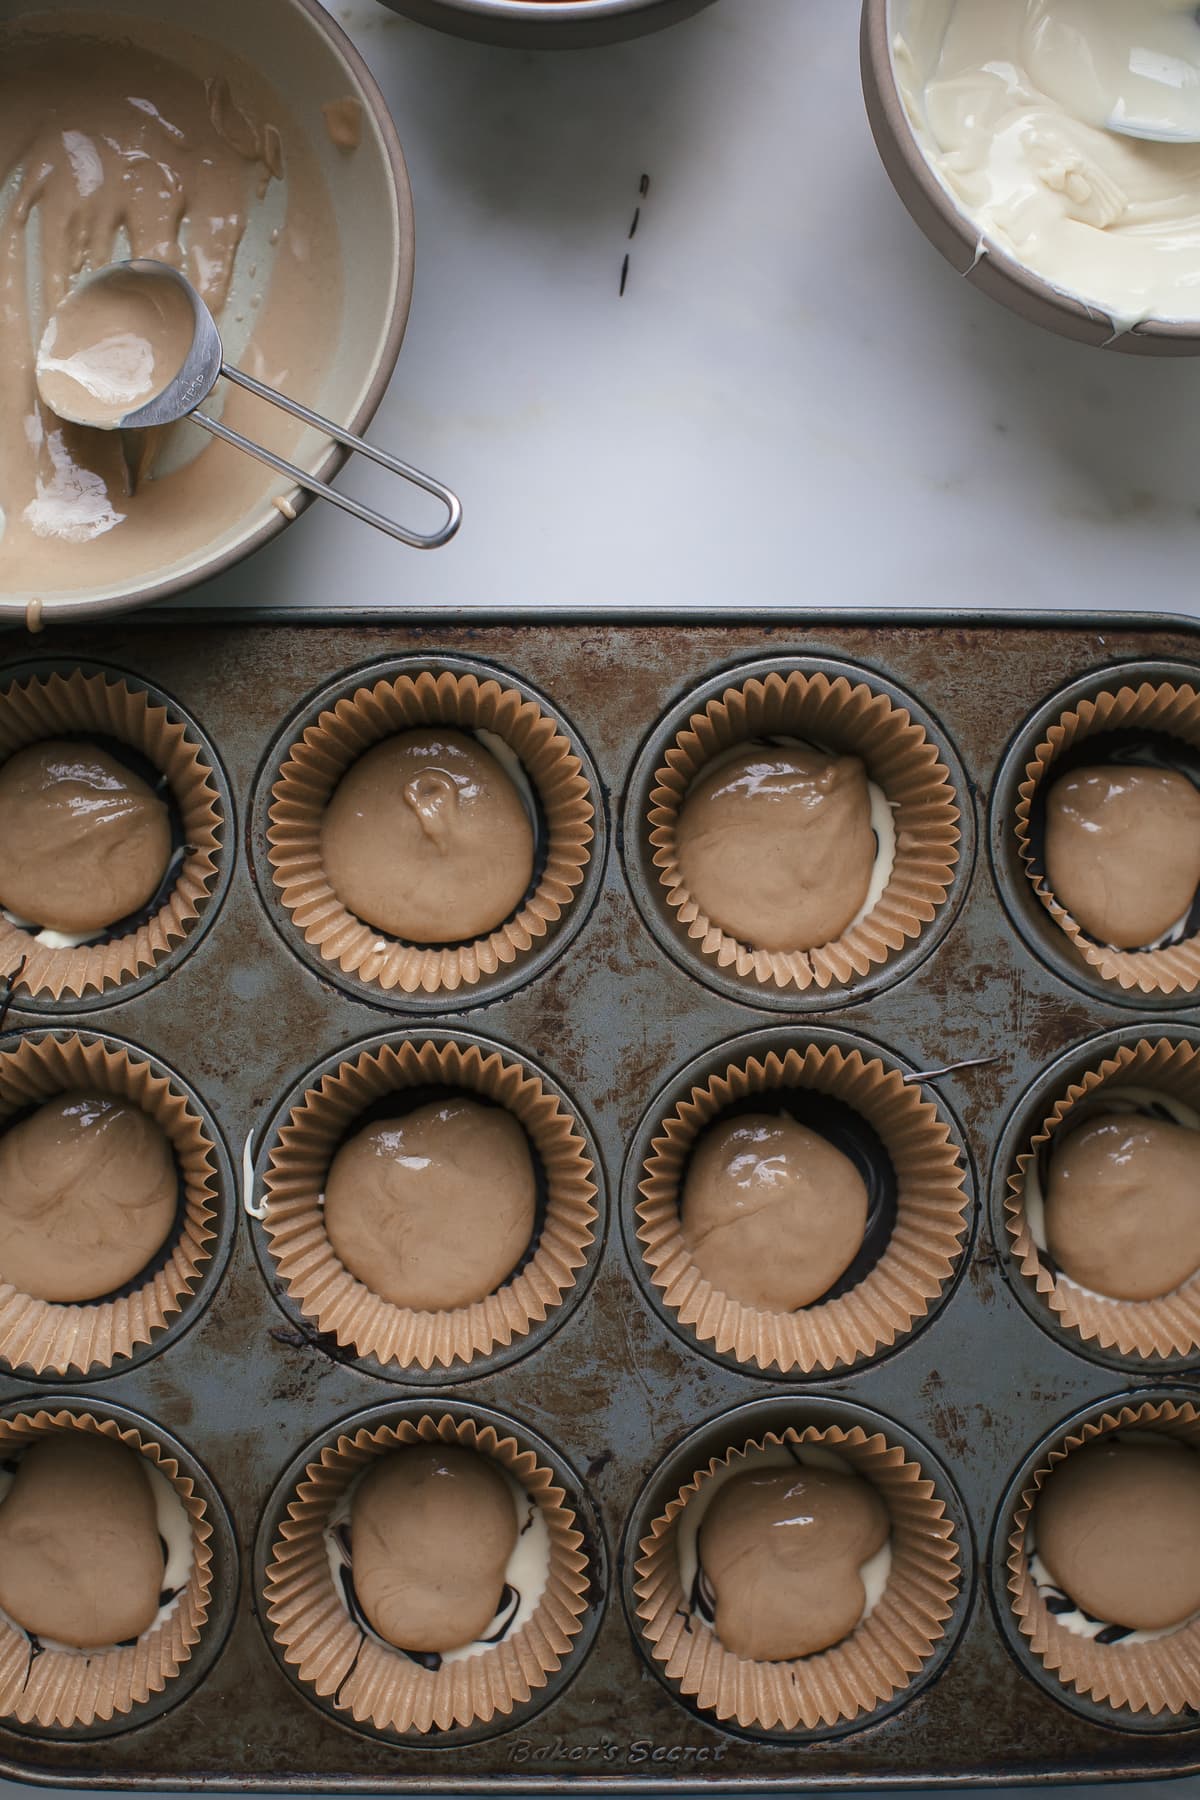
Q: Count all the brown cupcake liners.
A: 12